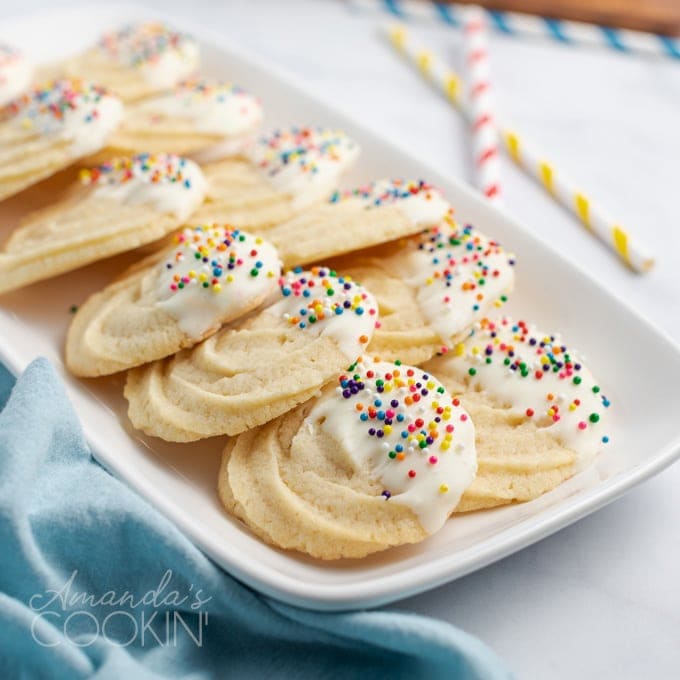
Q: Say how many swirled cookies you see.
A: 12